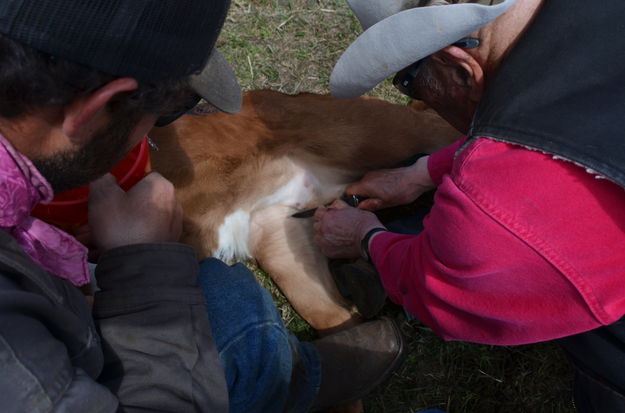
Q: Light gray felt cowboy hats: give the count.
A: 1